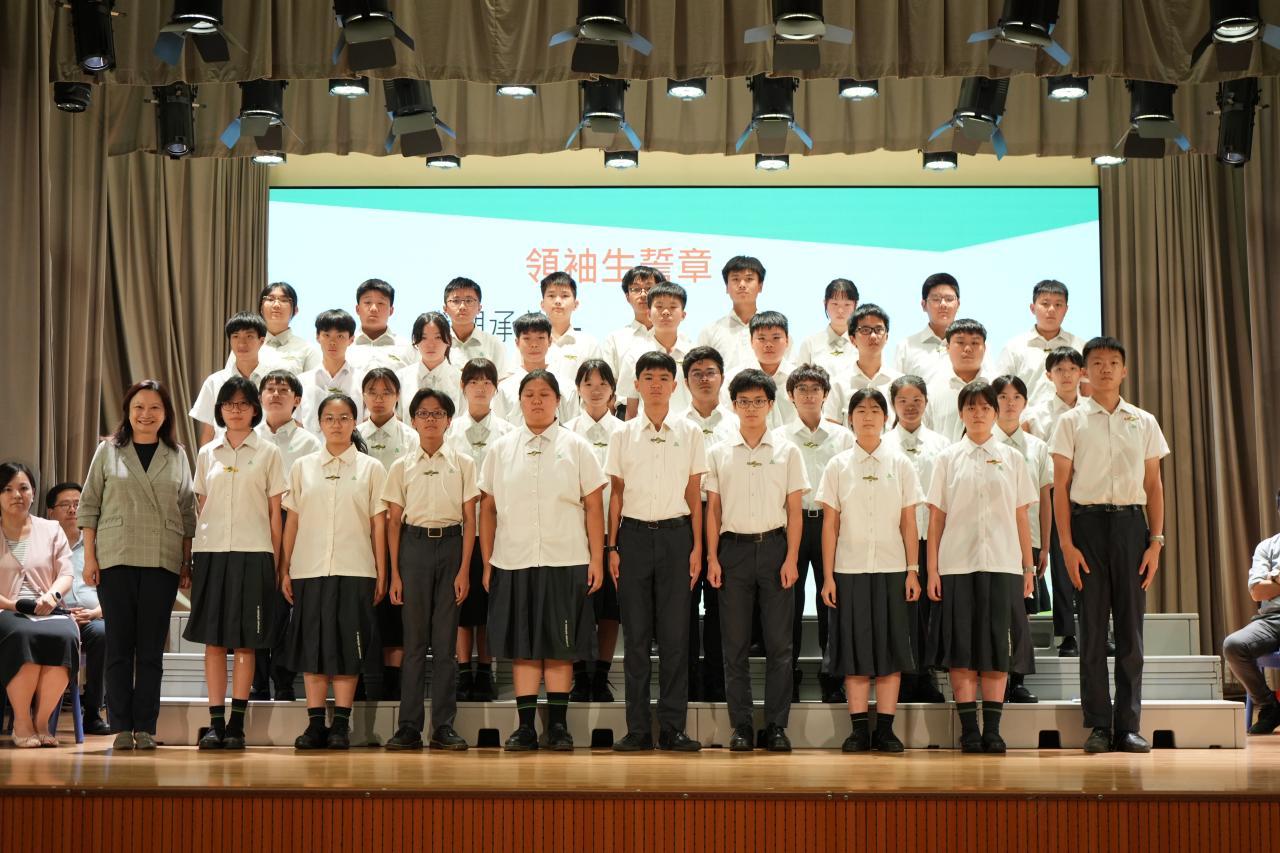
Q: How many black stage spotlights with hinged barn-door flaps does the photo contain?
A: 12